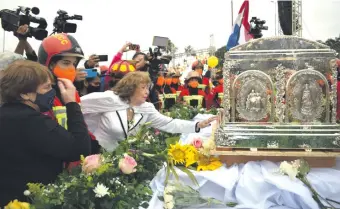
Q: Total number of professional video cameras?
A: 4